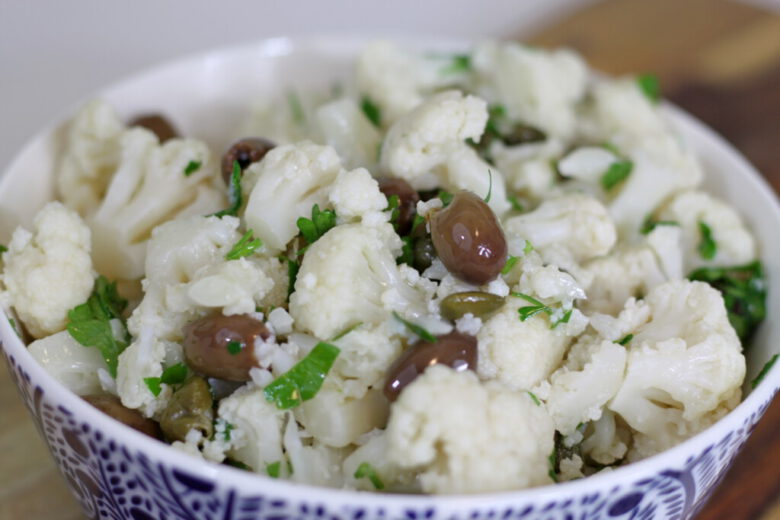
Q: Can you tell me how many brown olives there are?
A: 7